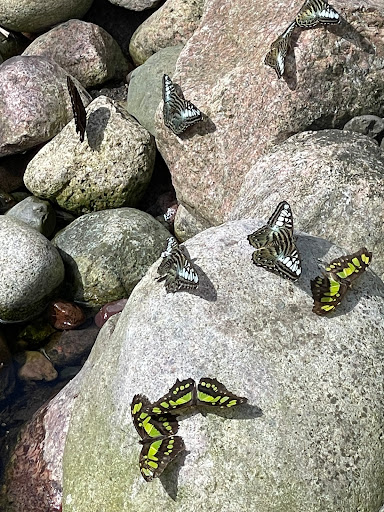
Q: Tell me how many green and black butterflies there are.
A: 3